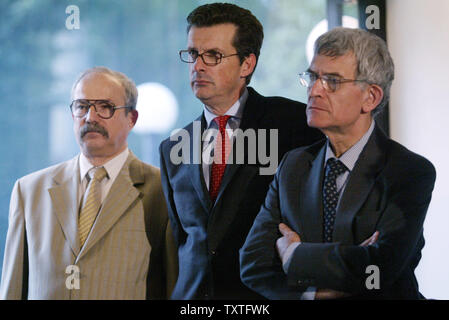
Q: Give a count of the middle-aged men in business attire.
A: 3